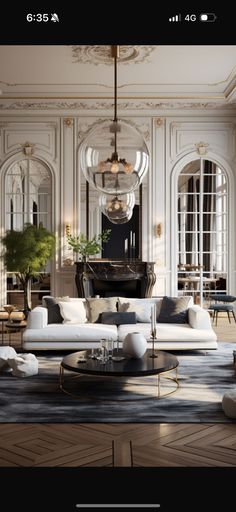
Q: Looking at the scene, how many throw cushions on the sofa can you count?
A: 6